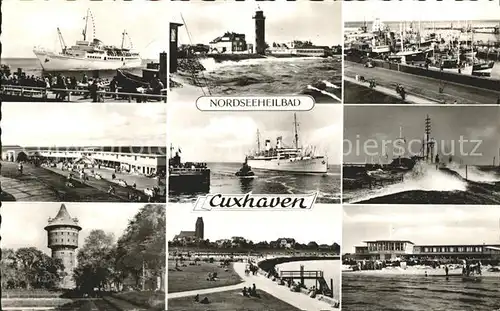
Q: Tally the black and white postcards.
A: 9